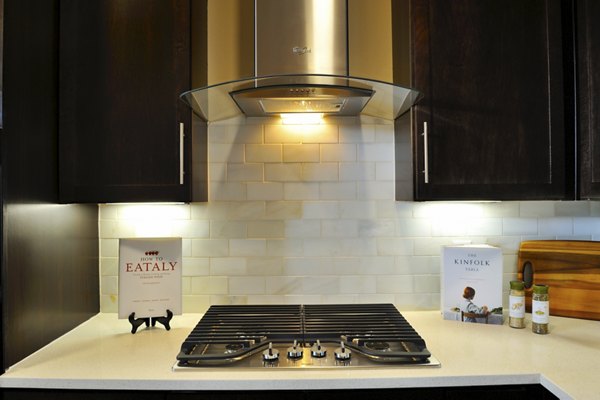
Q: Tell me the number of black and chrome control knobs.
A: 4